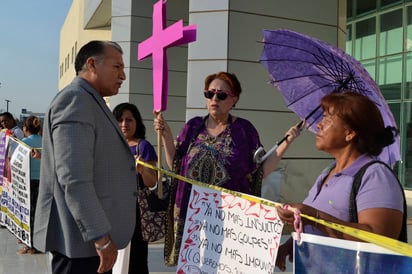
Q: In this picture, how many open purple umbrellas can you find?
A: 1